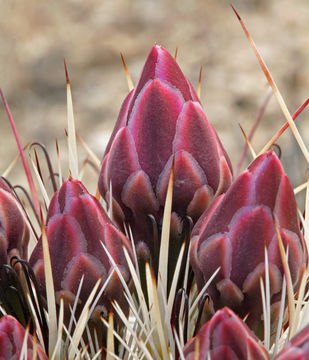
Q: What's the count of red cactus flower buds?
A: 7